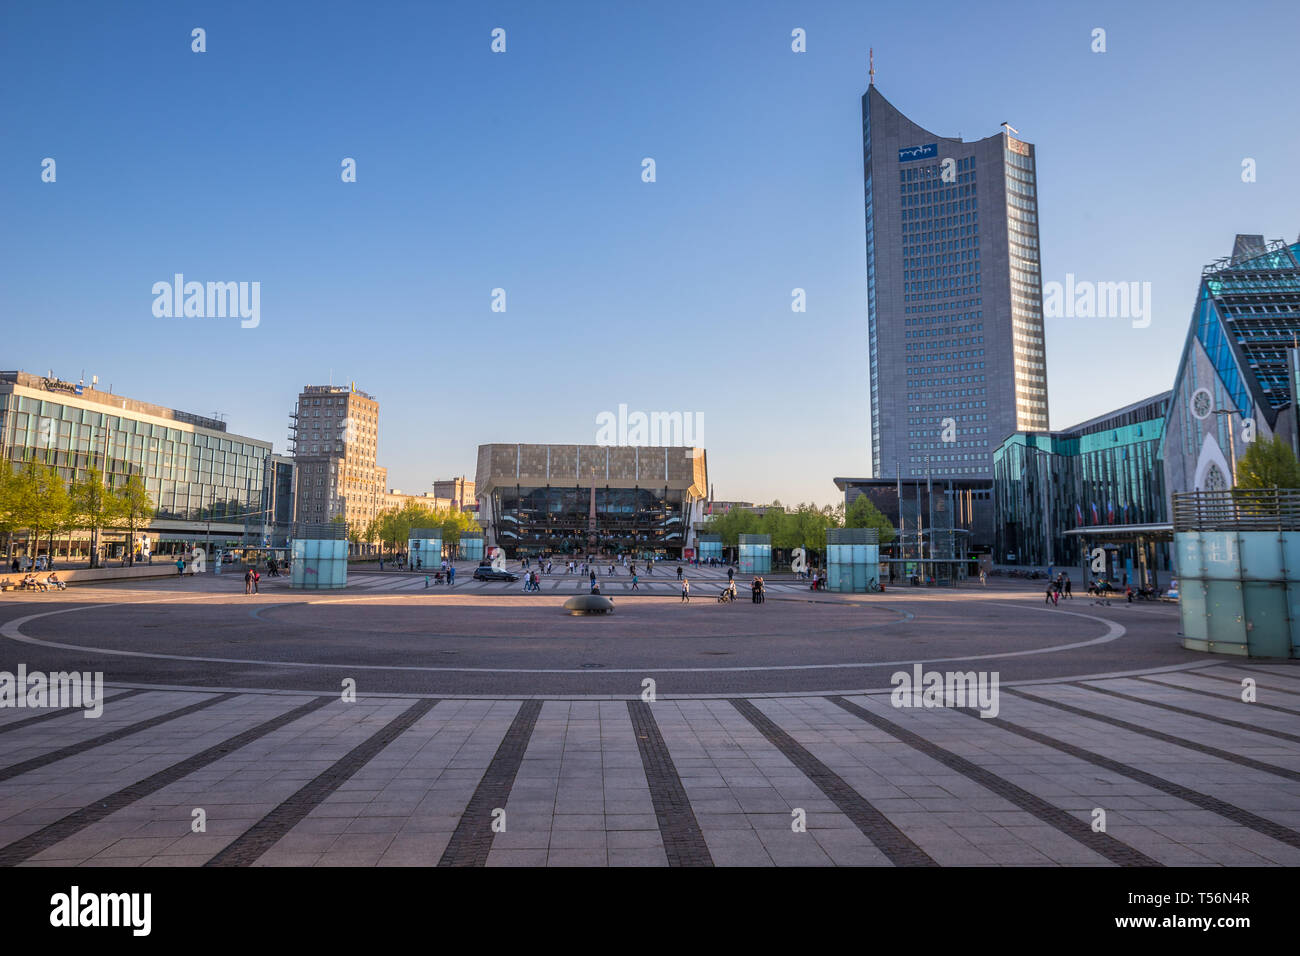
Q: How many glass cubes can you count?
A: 7